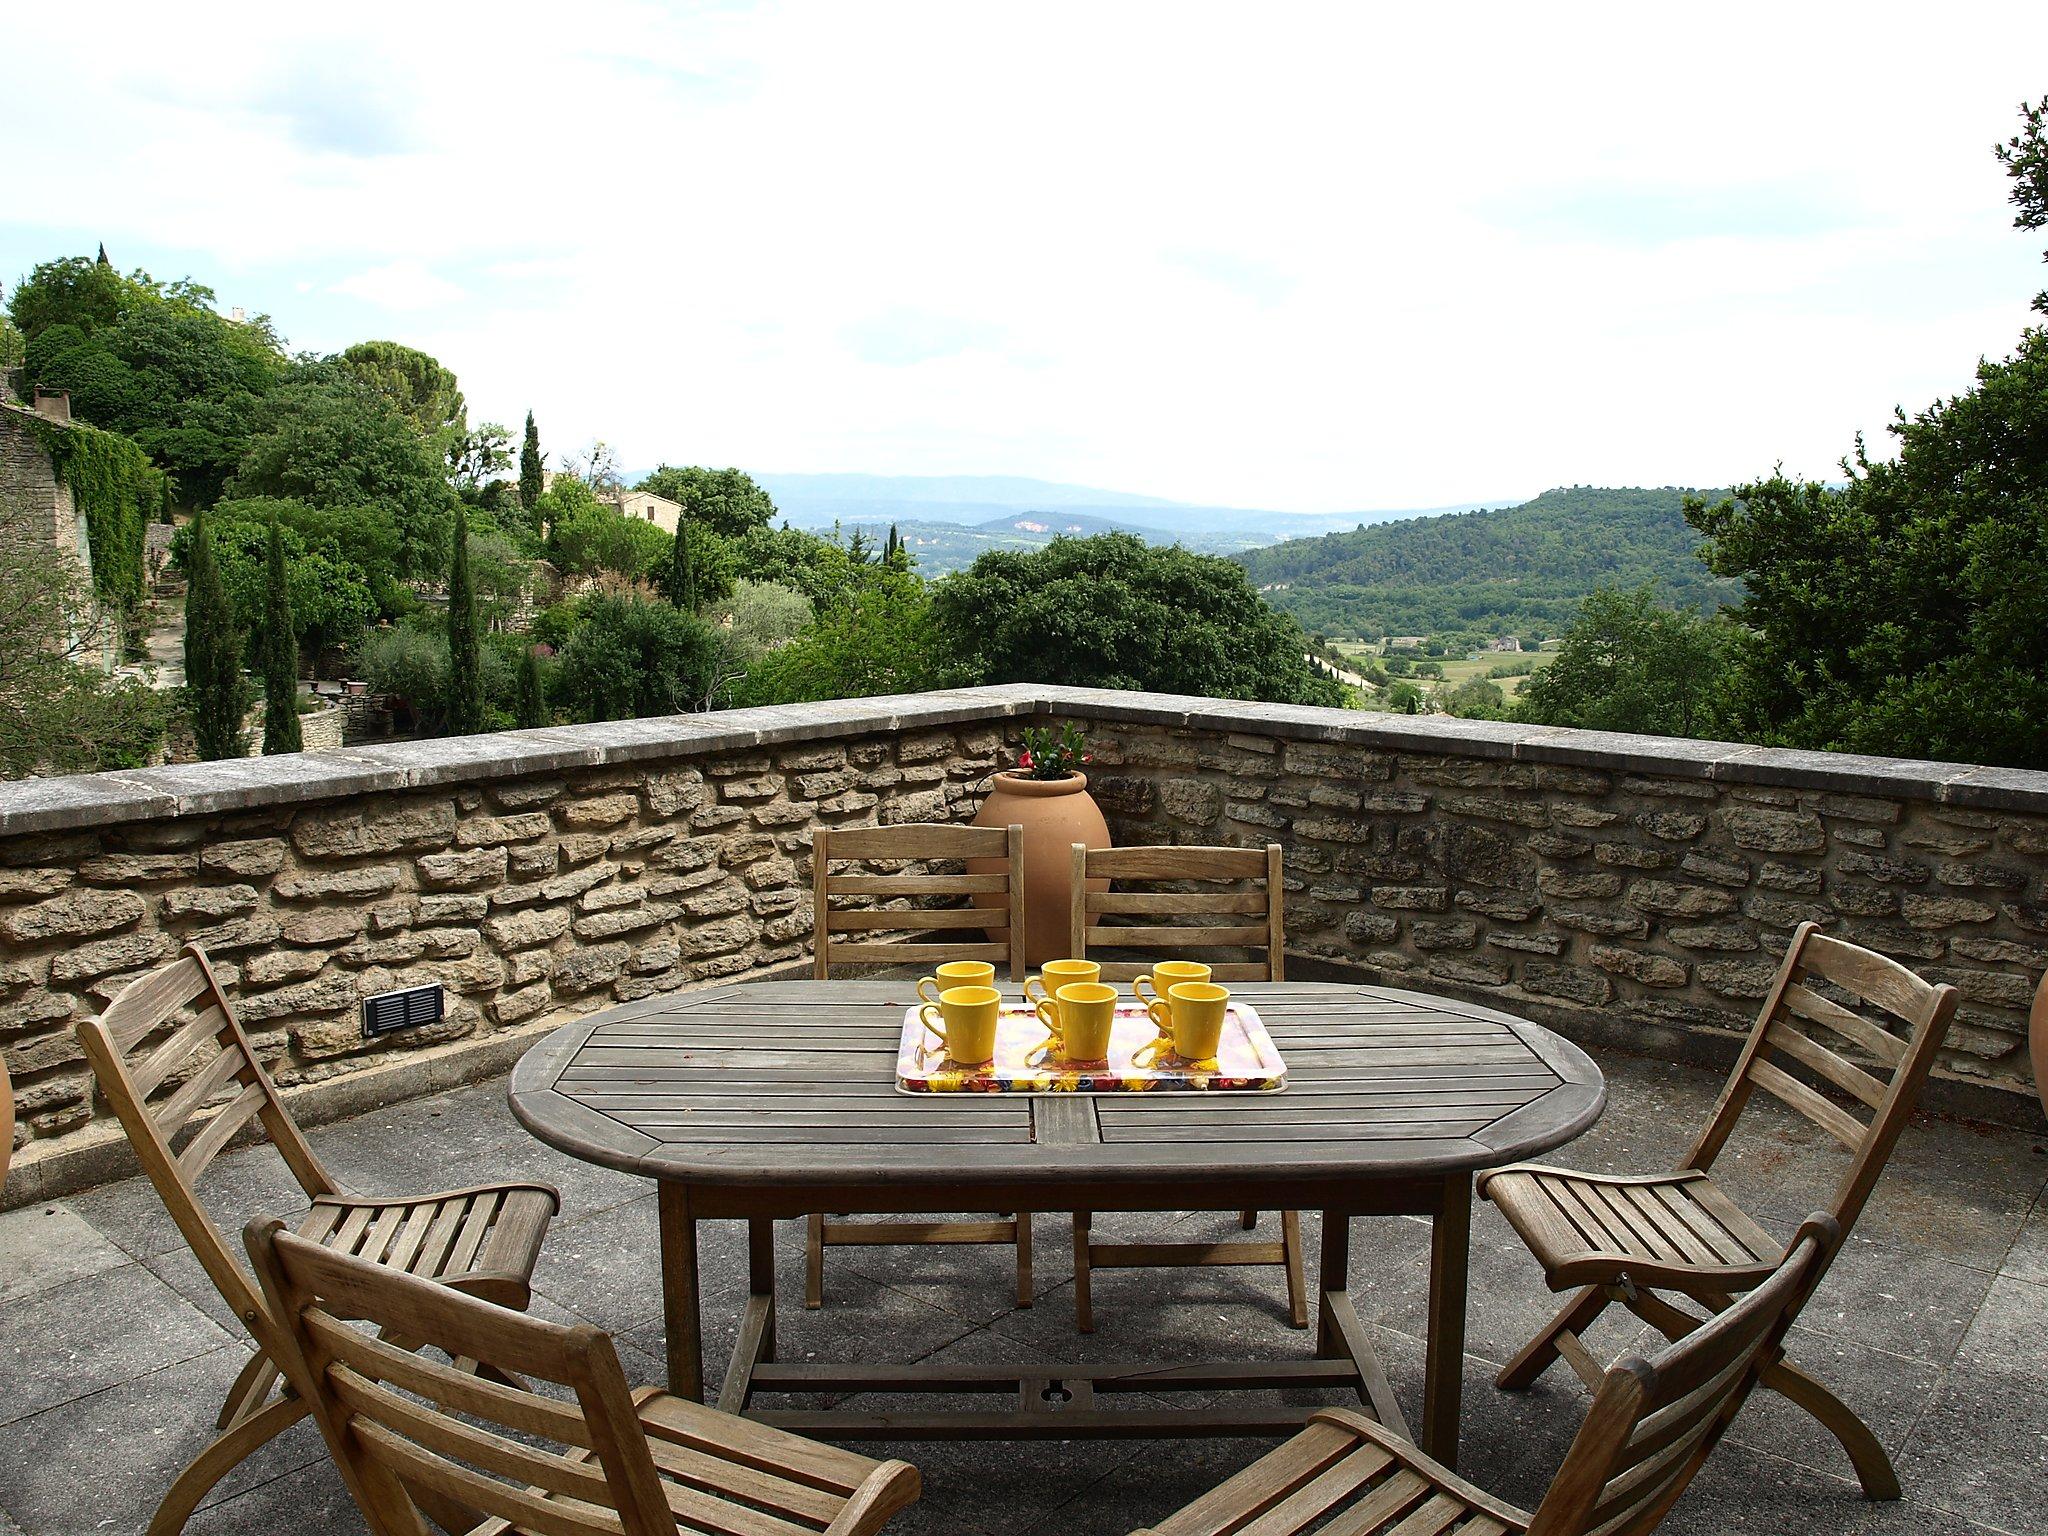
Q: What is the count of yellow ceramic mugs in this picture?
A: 6